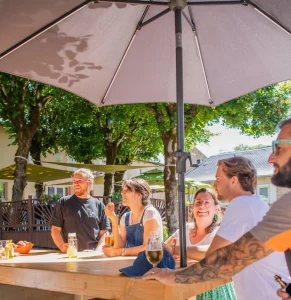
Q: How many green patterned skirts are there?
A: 1